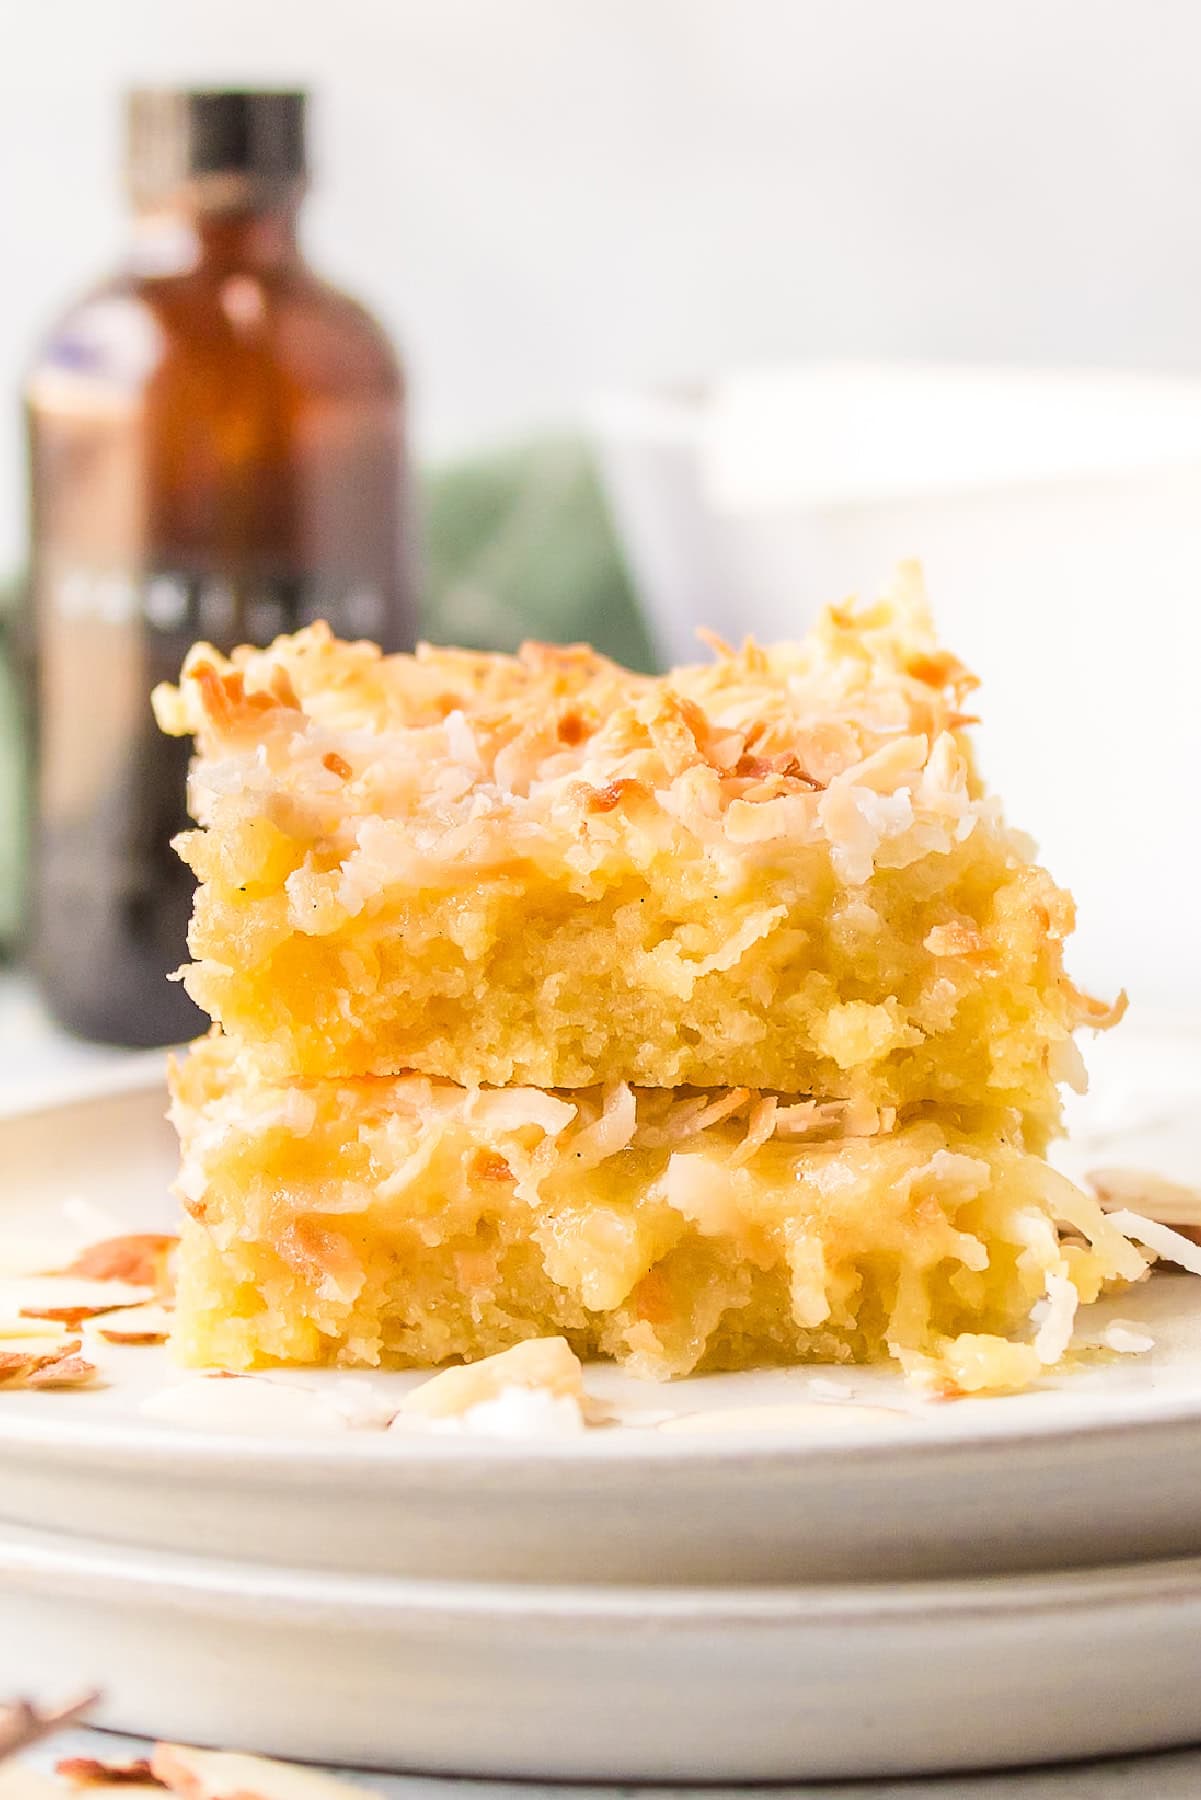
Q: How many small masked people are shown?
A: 0